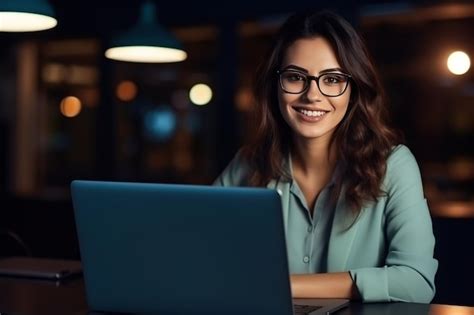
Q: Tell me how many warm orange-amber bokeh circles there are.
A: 2